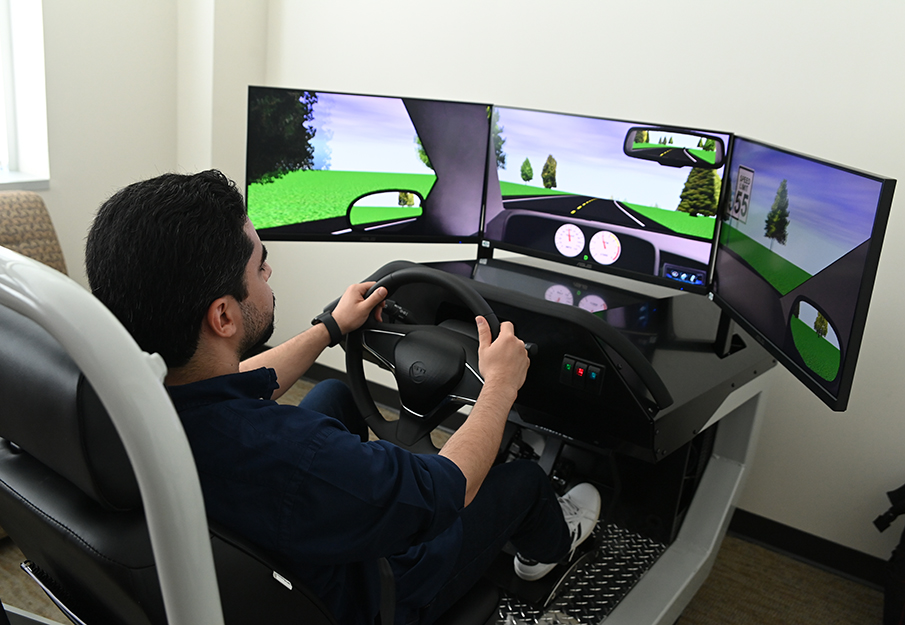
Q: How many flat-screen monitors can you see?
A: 3